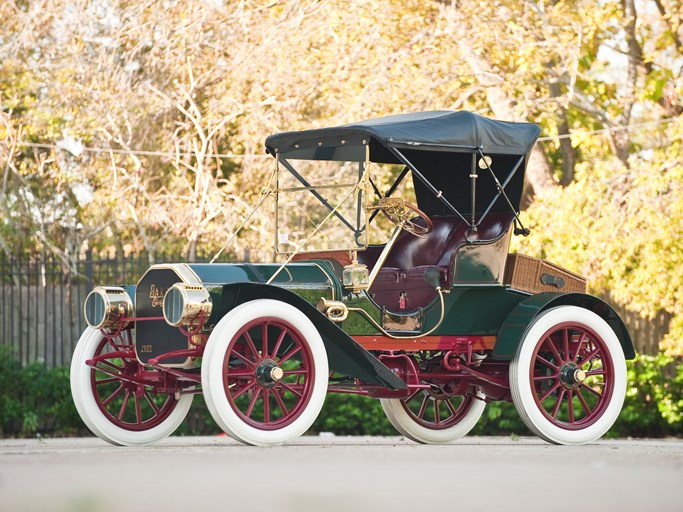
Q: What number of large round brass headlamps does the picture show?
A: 2